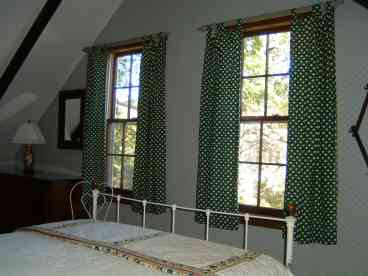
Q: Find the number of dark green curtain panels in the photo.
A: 4